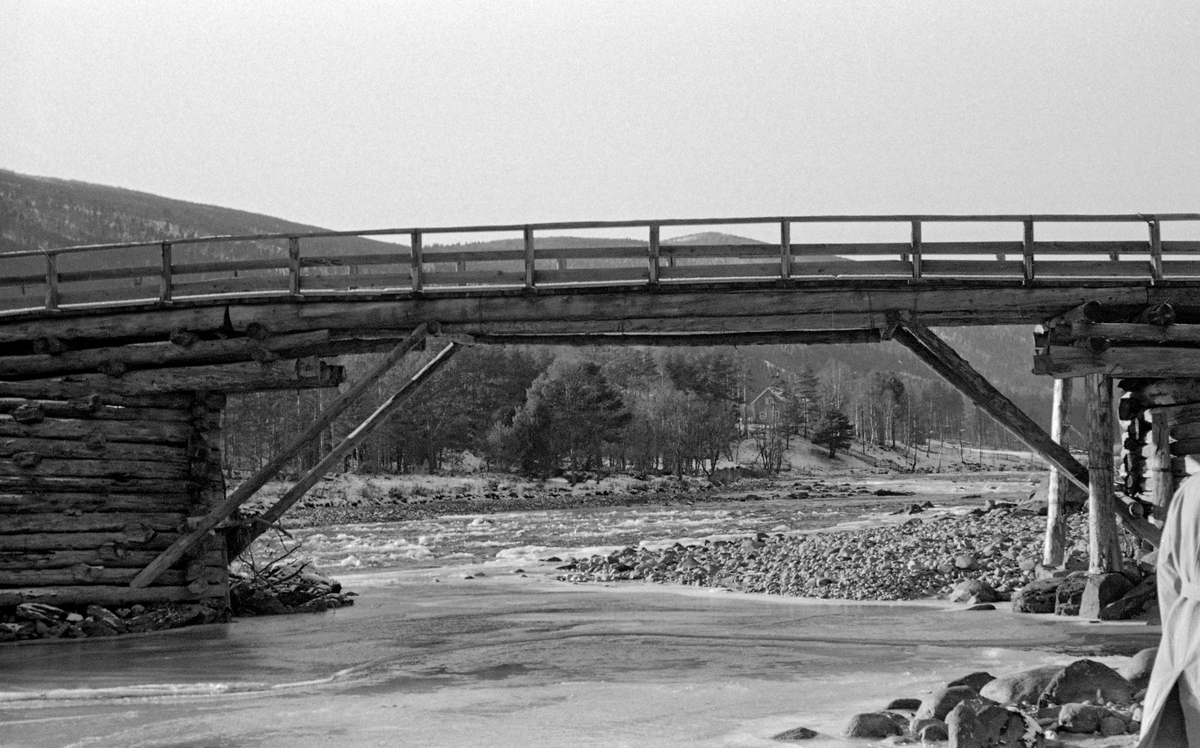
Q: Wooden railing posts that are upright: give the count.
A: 10